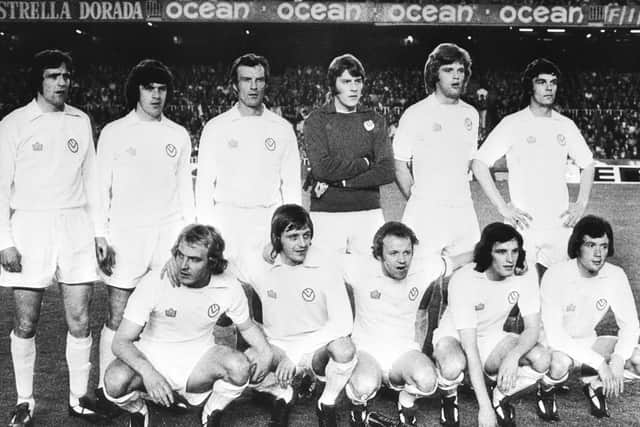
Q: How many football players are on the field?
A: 11